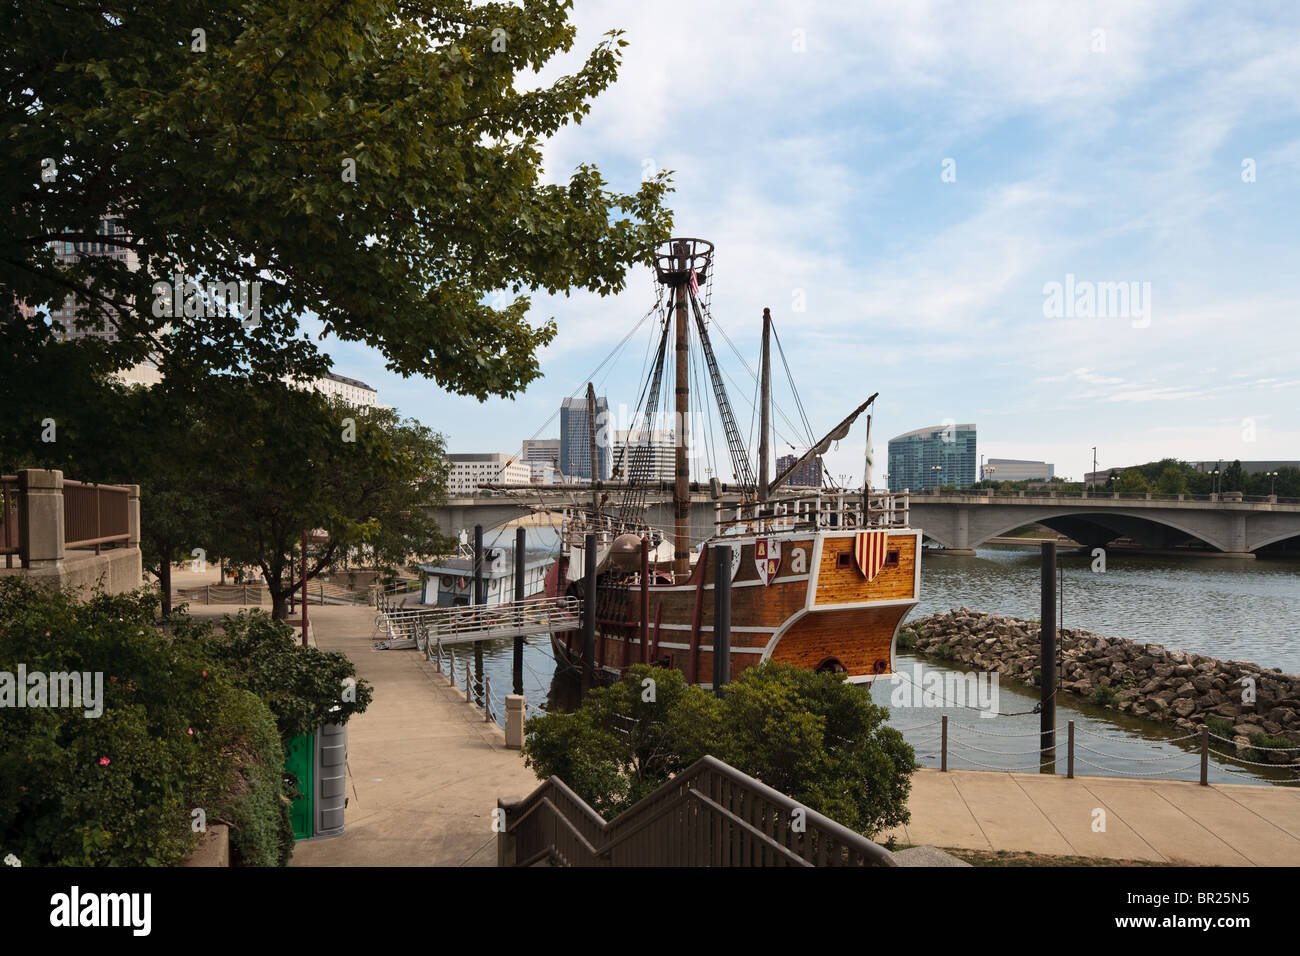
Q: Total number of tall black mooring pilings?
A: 5